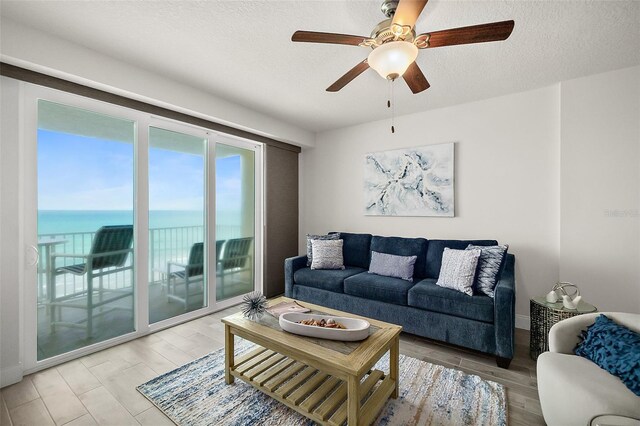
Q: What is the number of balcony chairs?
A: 3